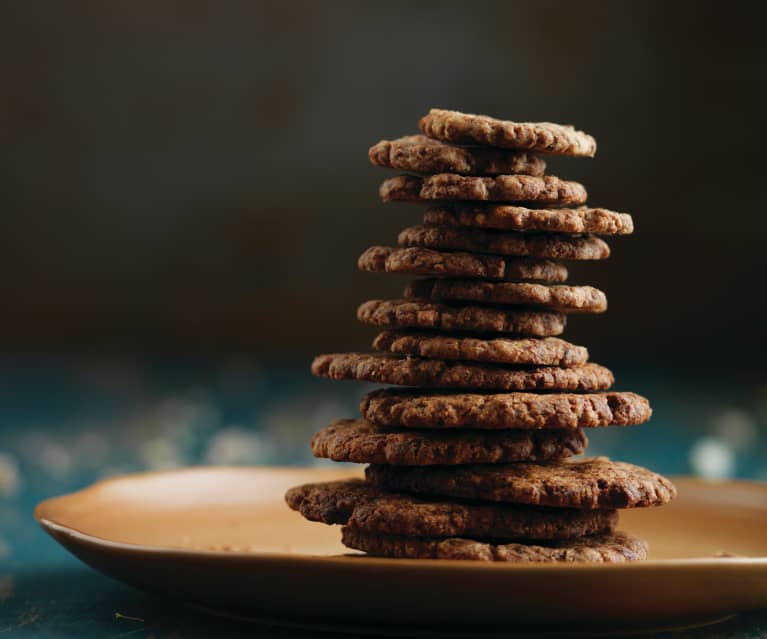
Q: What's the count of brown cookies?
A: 15